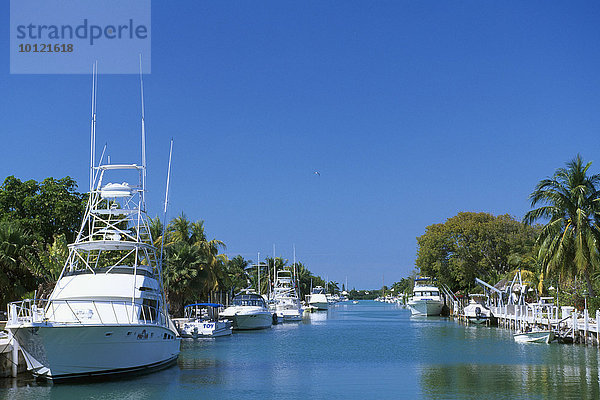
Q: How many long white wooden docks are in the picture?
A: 1